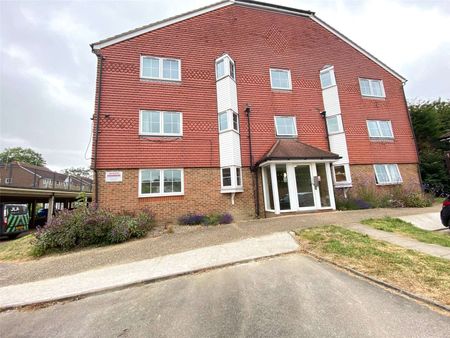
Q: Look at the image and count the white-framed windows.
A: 14